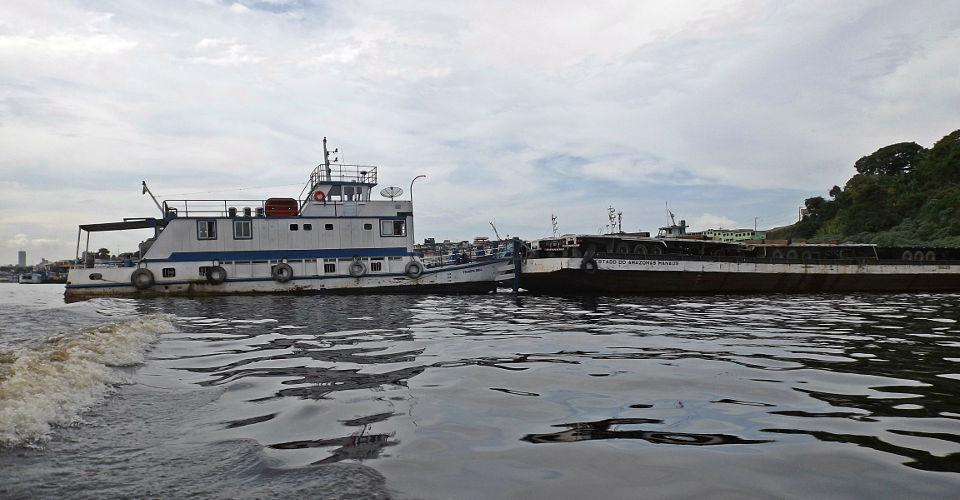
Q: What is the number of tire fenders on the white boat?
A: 5